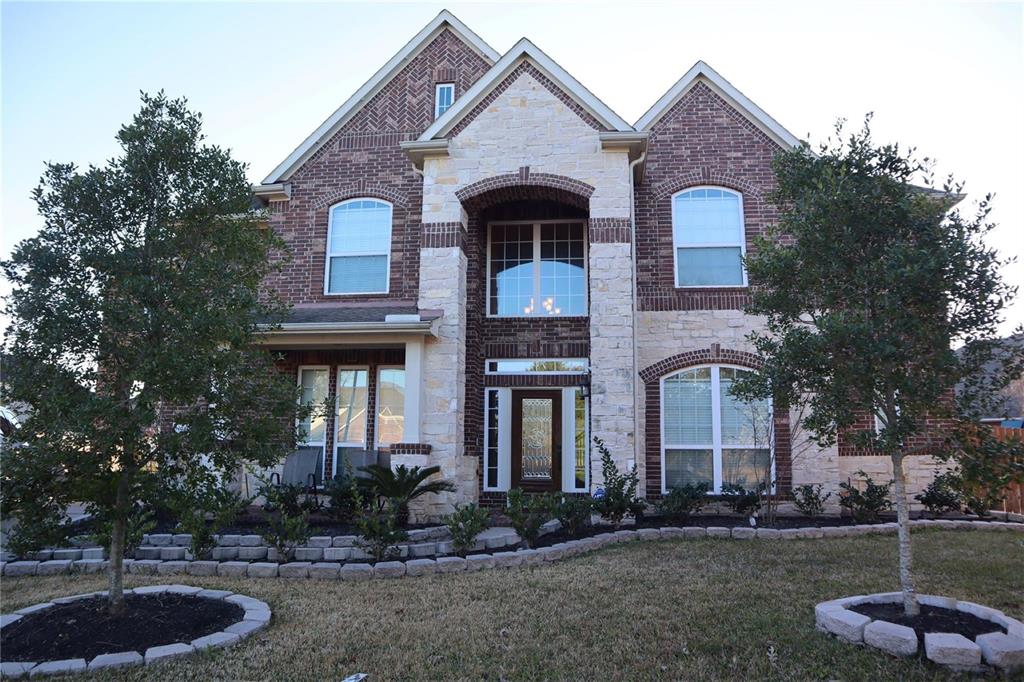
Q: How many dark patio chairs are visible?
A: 2